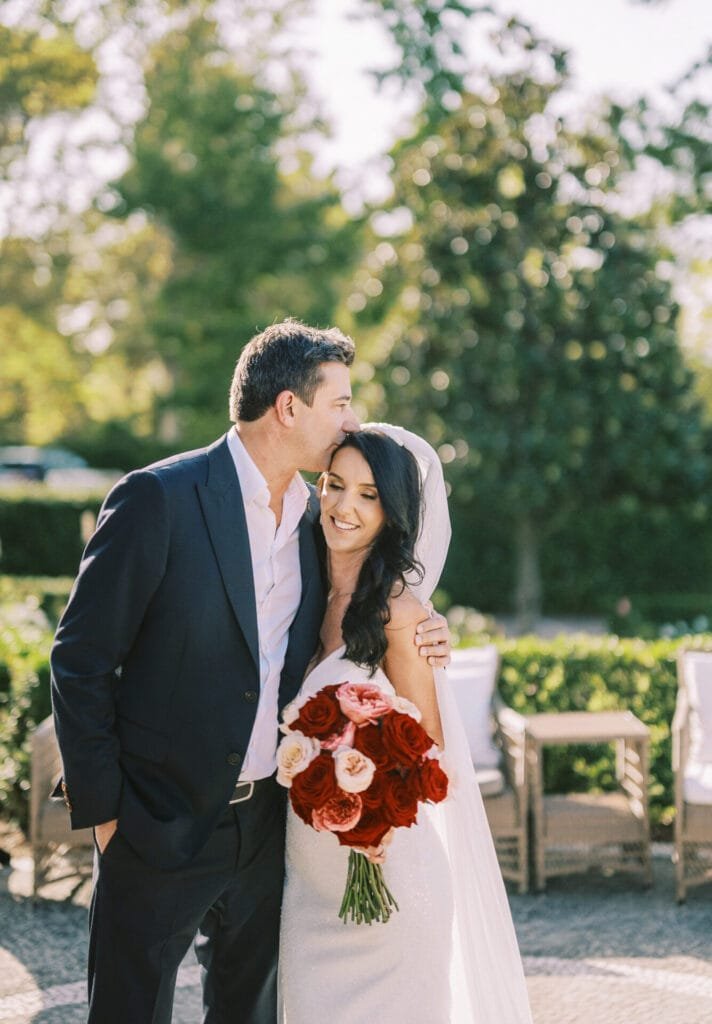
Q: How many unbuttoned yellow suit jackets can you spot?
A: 0